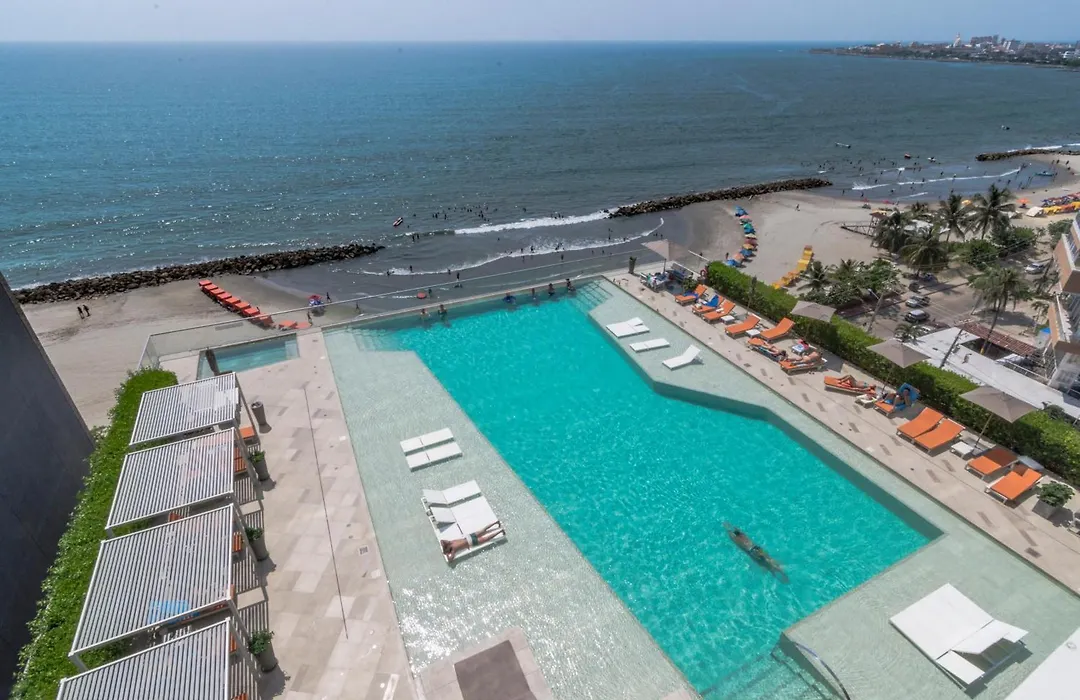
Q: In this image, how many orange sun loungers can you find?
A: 13